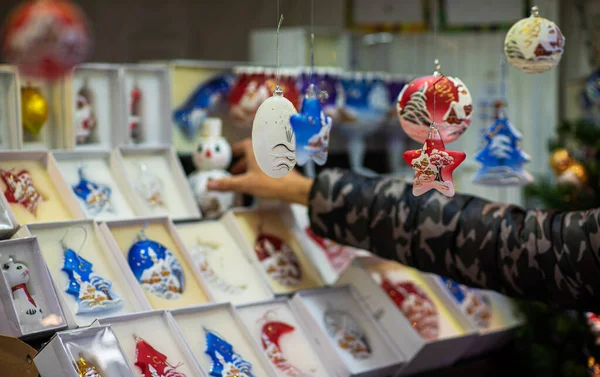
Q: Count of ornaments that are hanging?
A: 7